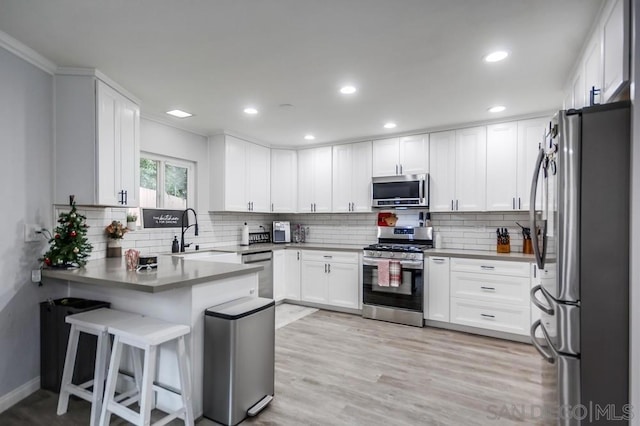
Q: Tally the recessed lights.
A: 7